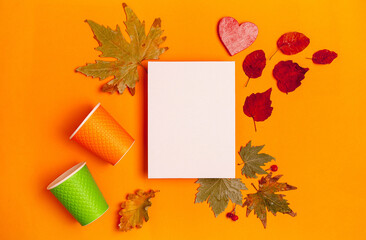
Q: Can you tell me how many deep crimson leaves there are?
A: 5